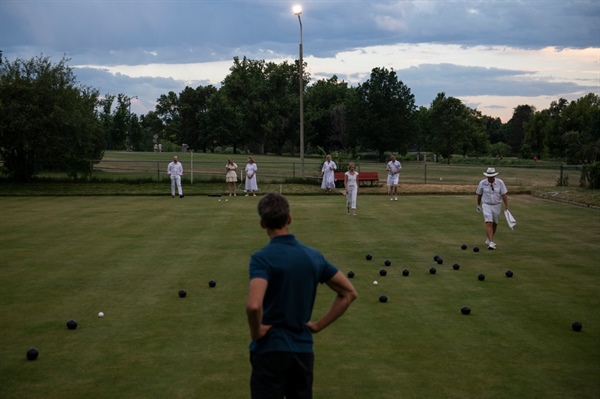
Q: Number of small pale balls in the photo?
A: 2